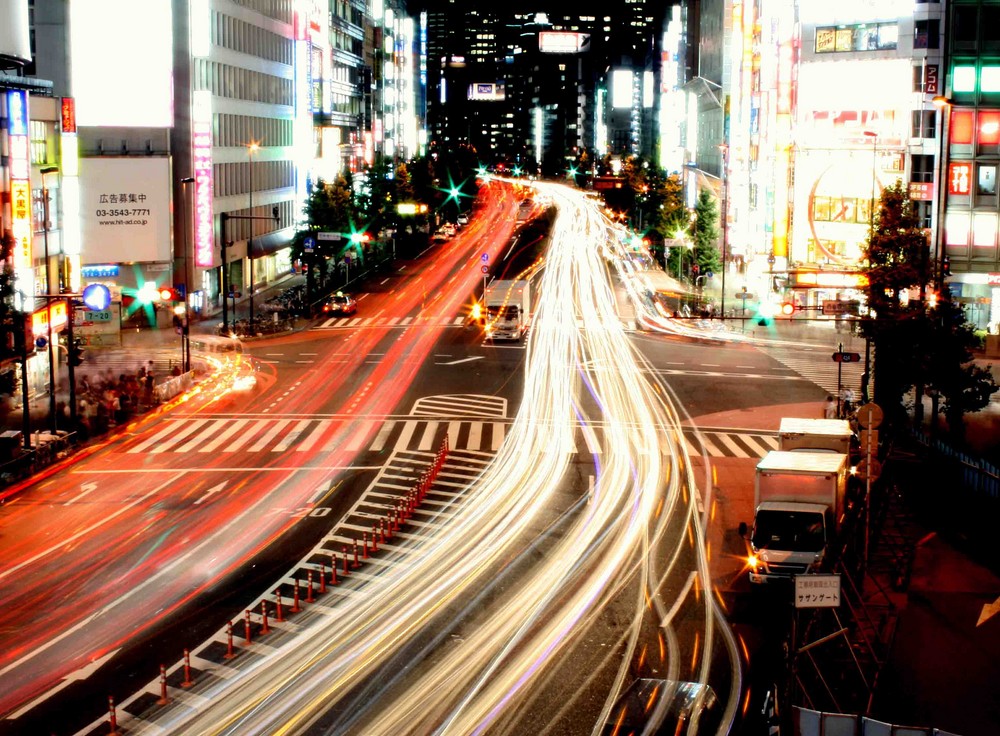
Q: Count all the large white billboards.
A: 2